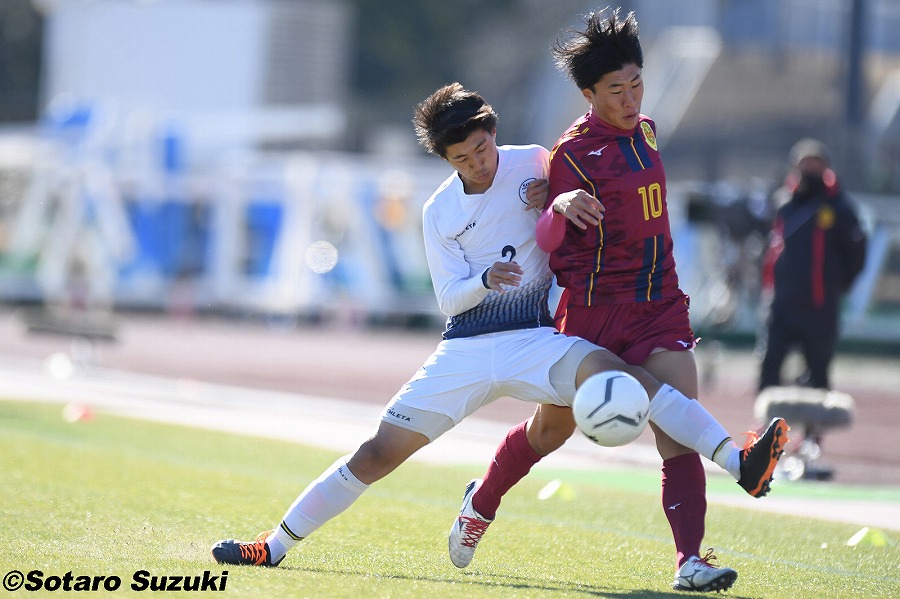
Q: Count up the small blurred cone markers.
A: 3